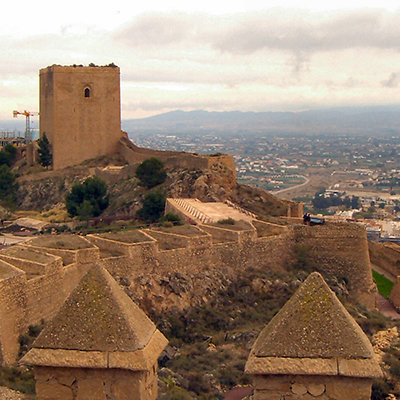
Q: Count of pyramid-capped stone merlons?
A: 2